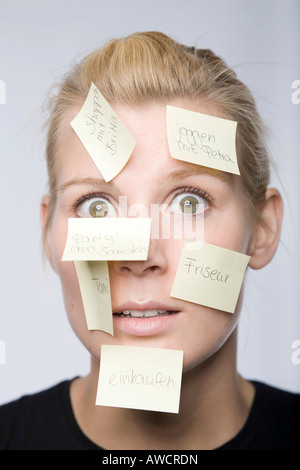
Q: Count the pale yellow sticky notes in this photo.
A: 6